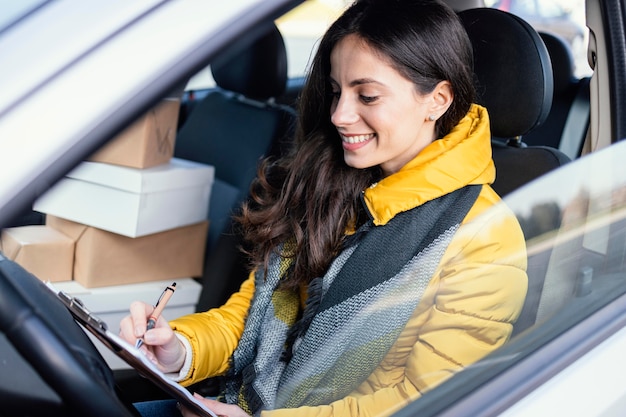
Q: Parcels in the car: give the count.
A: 5